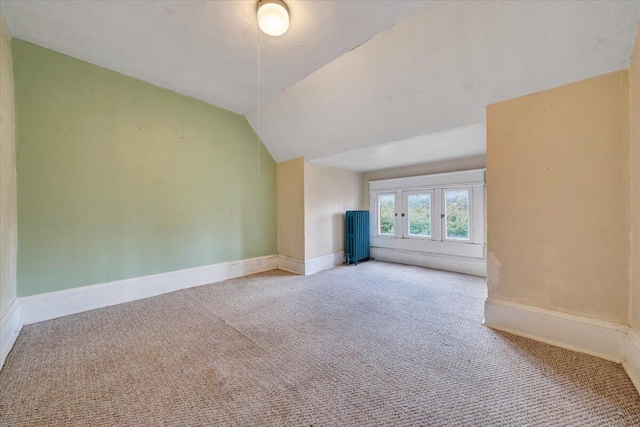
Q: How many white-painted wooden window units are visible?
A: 3